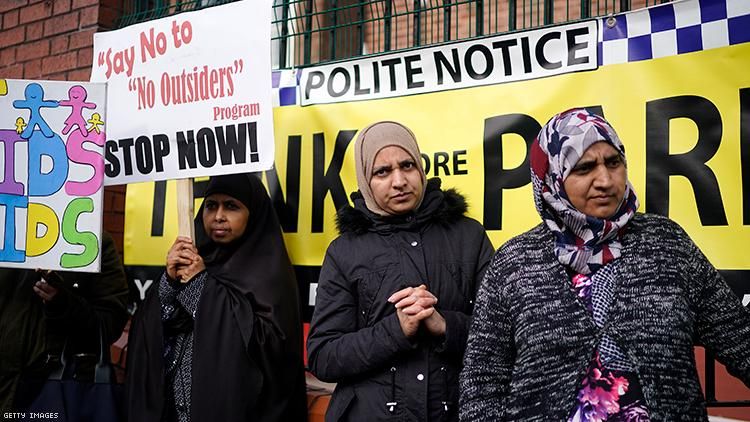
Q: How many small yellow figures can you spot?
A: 2